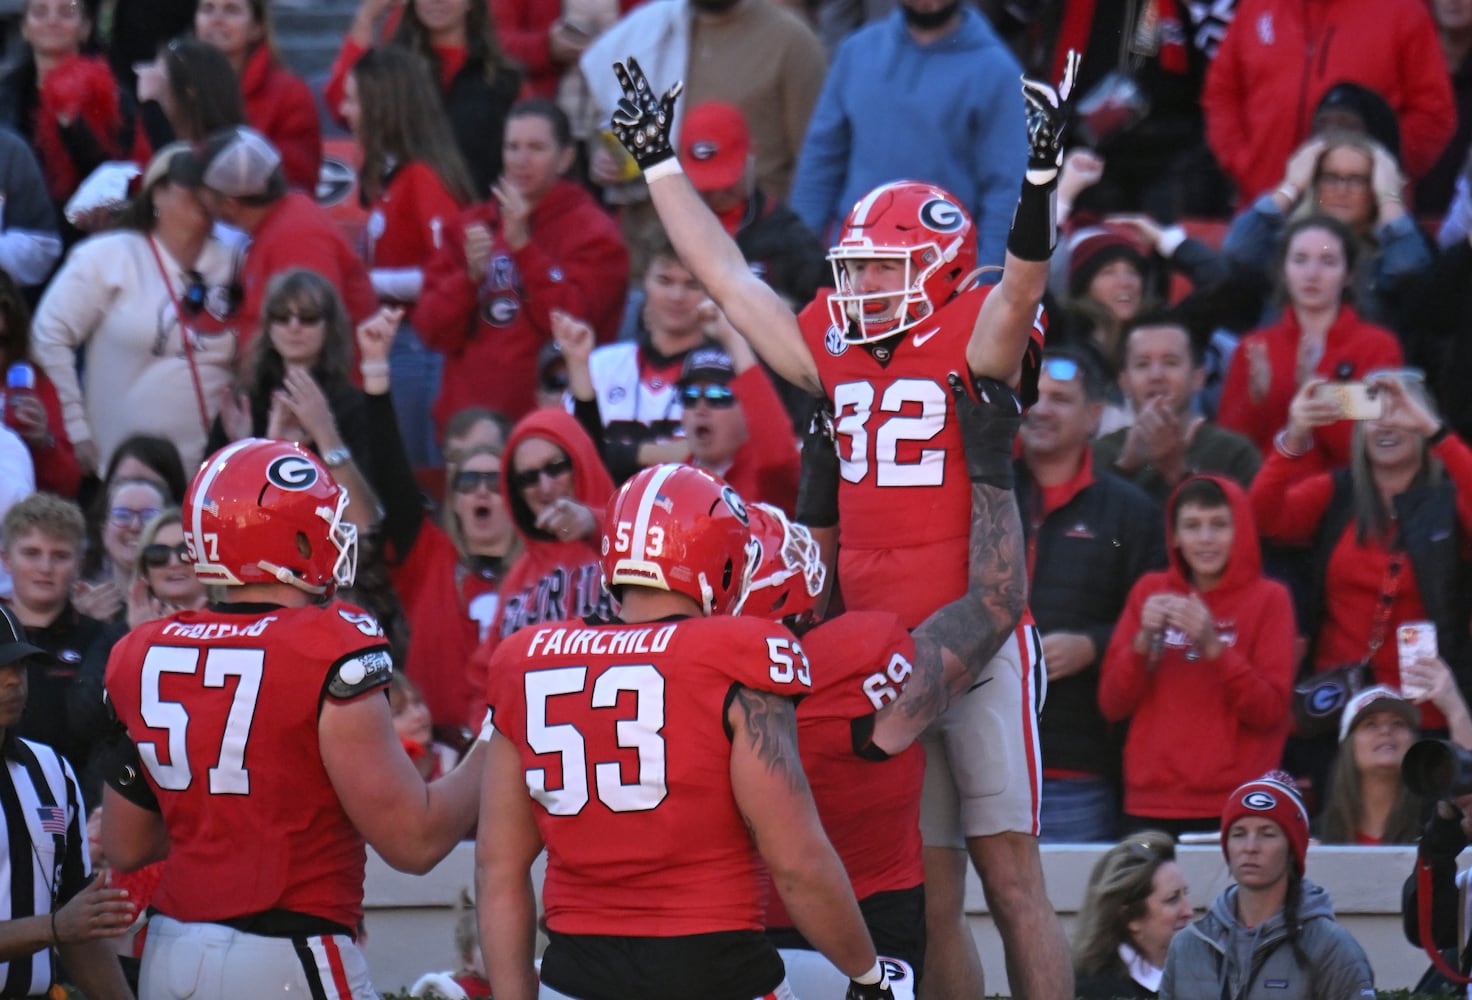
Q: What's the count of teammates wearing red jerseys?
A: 4